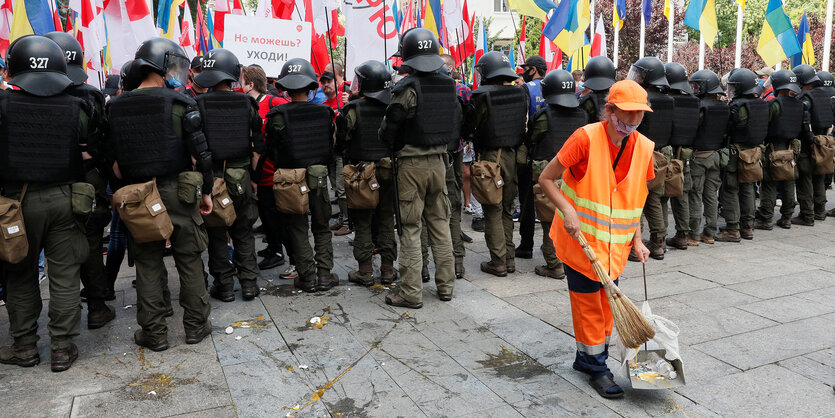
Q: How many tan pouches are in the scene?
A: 12